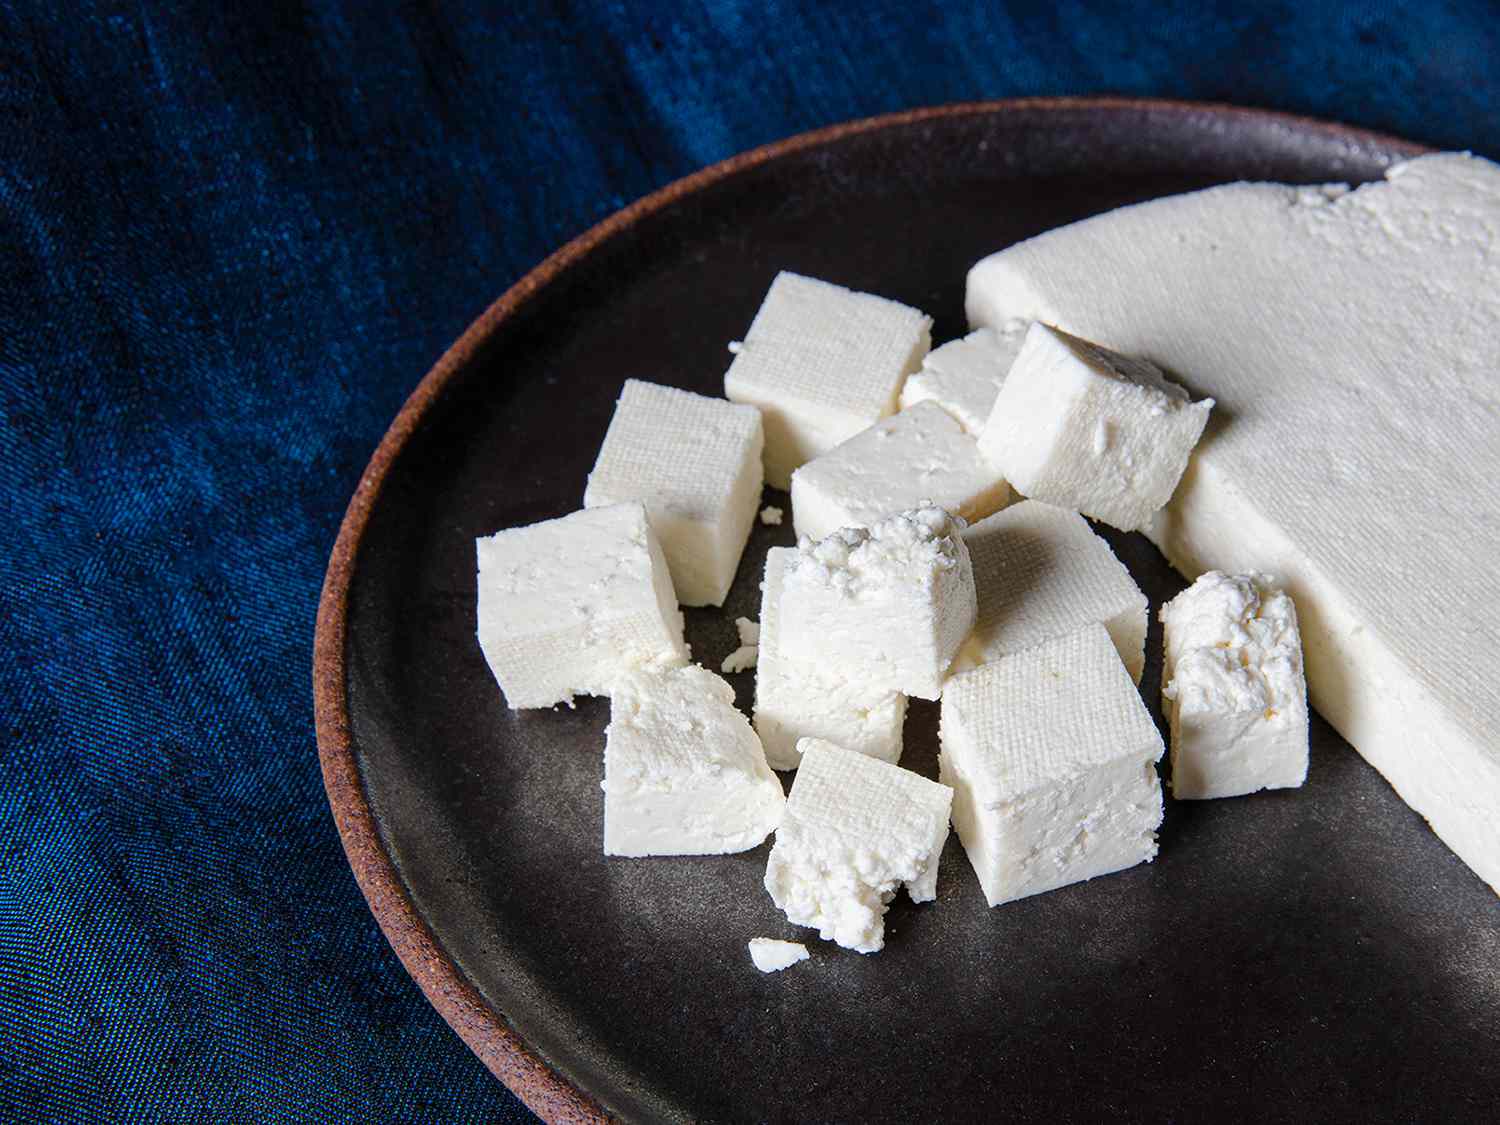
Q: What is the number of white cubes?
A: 13